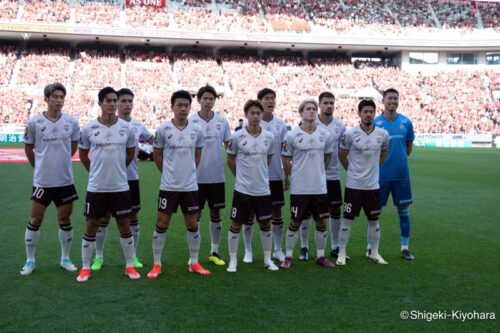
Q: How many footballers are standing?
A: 11